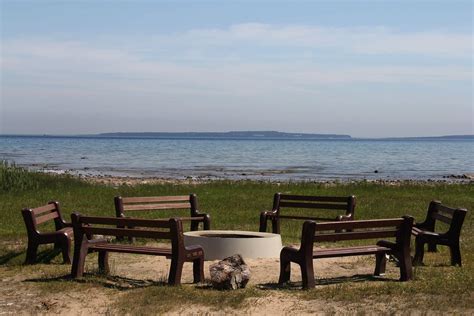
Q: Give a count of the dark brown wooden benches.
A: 6